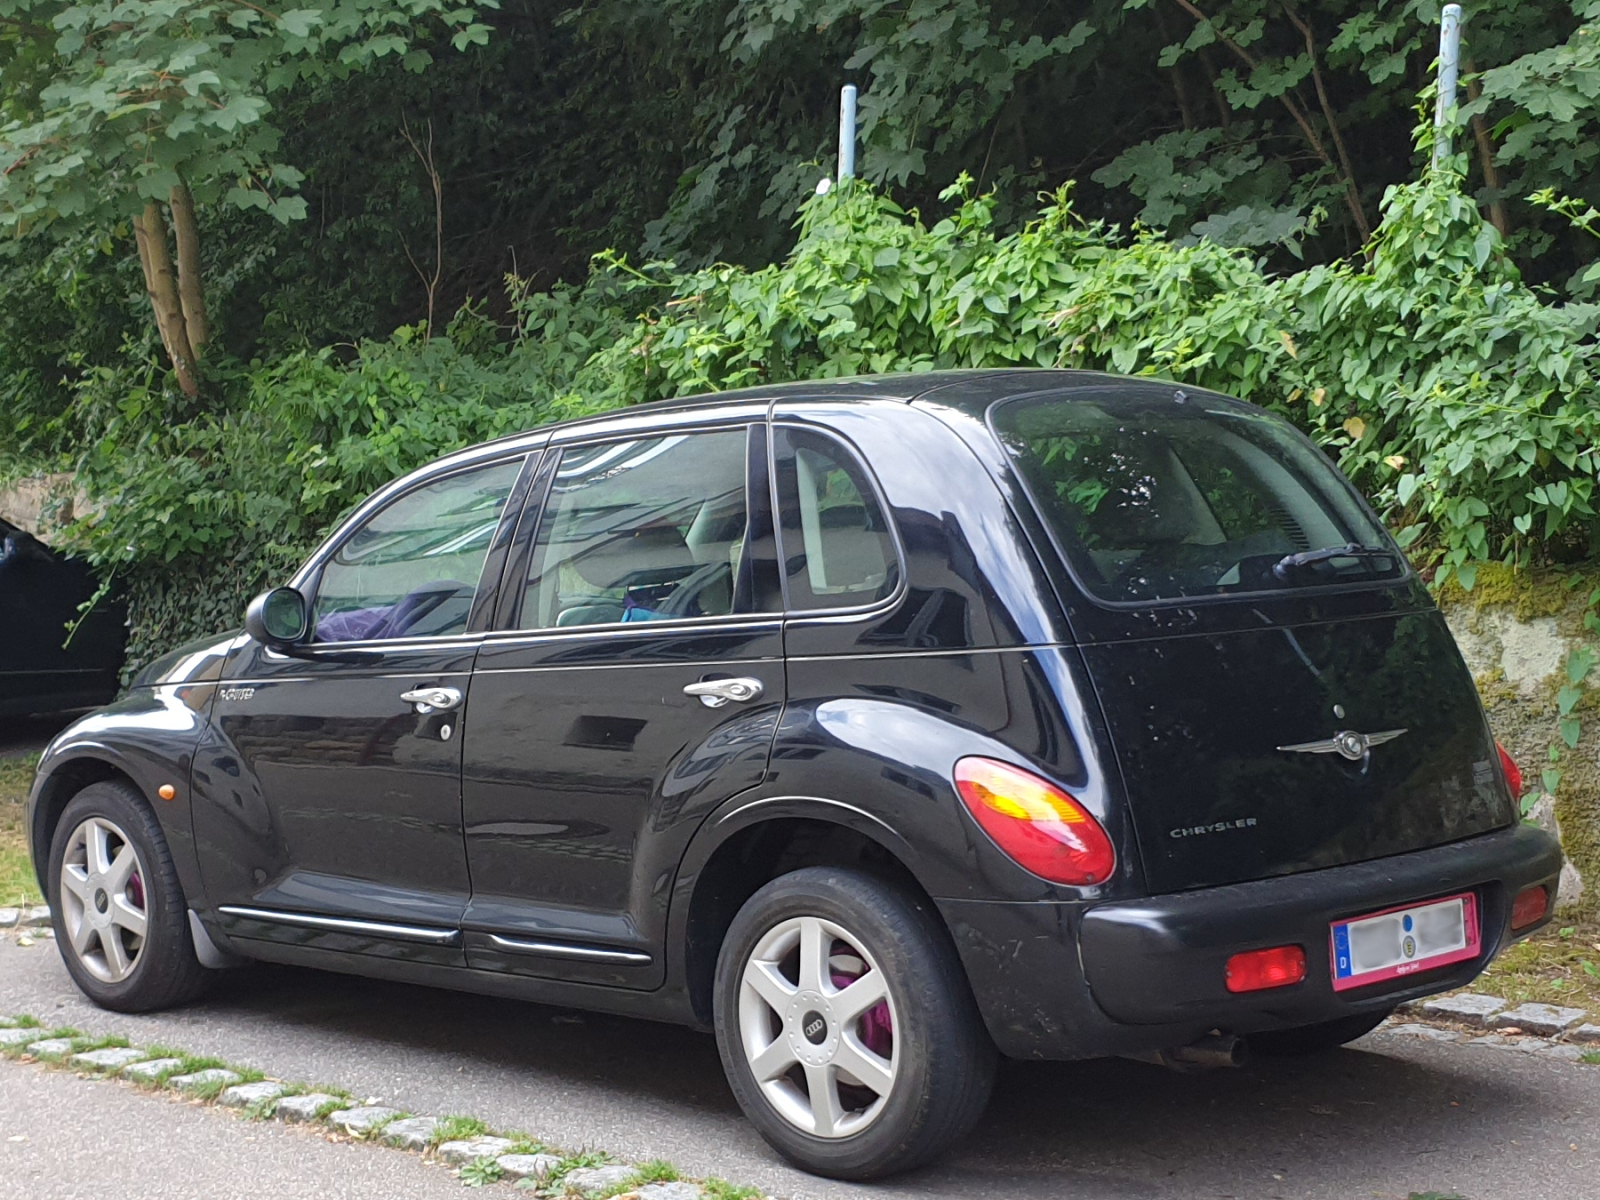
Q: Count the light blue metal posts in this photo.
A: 2